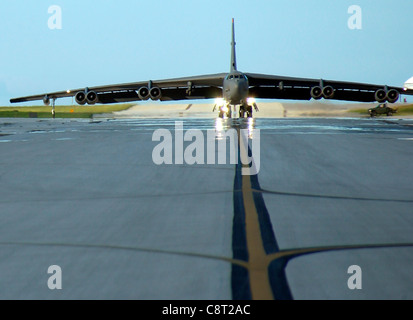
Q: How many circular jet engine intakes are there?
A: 8